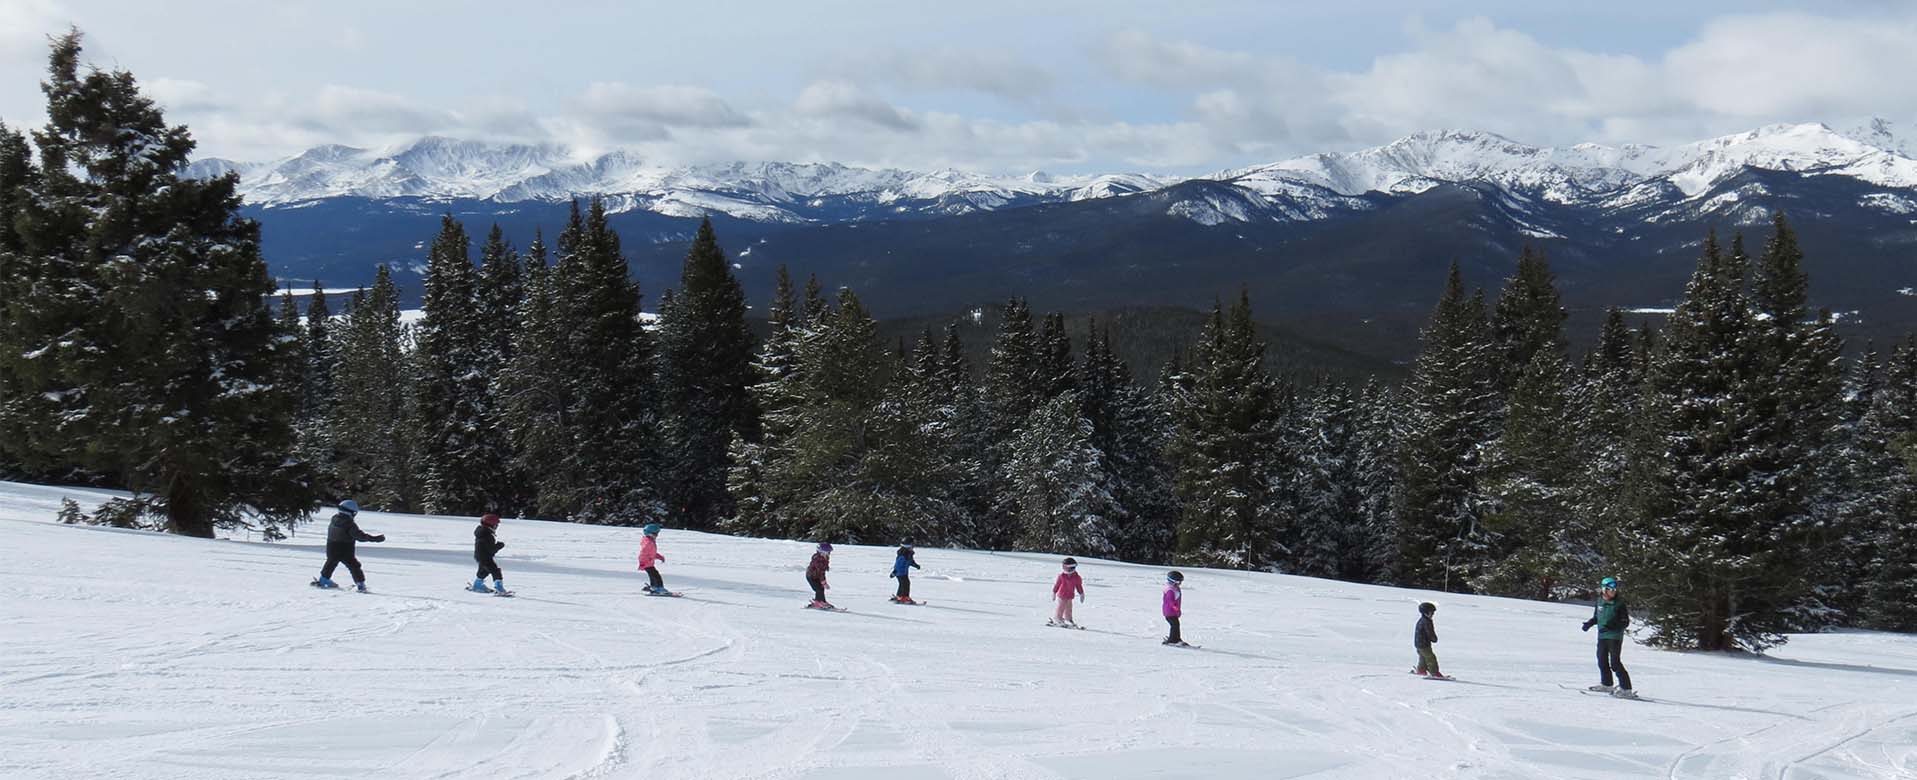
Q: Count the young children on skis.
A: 8